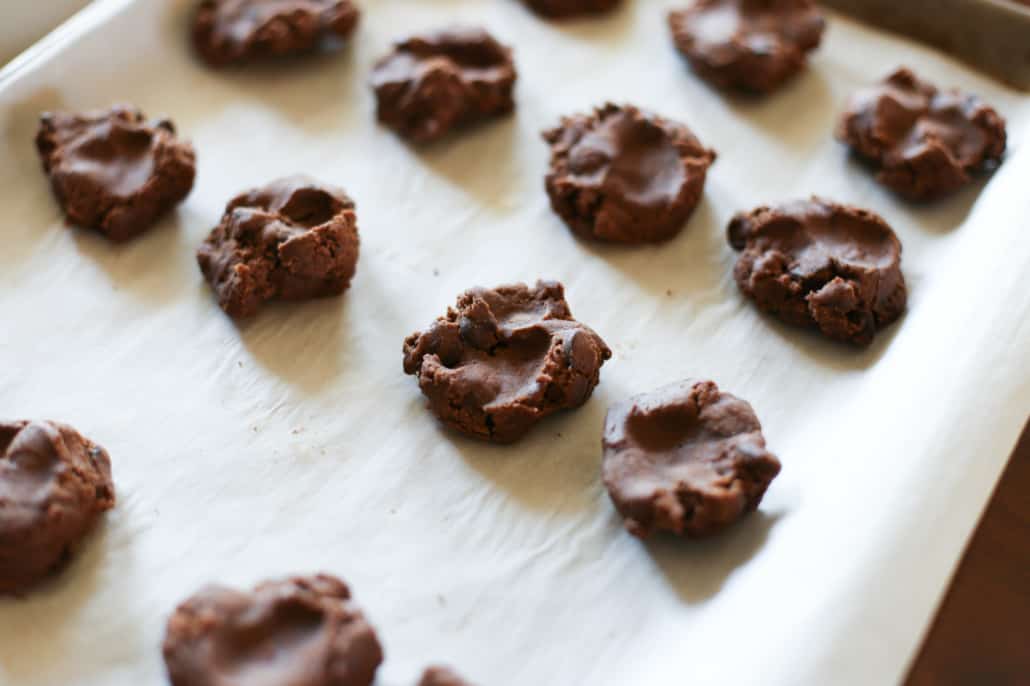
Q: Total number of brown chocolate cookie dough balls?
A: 14